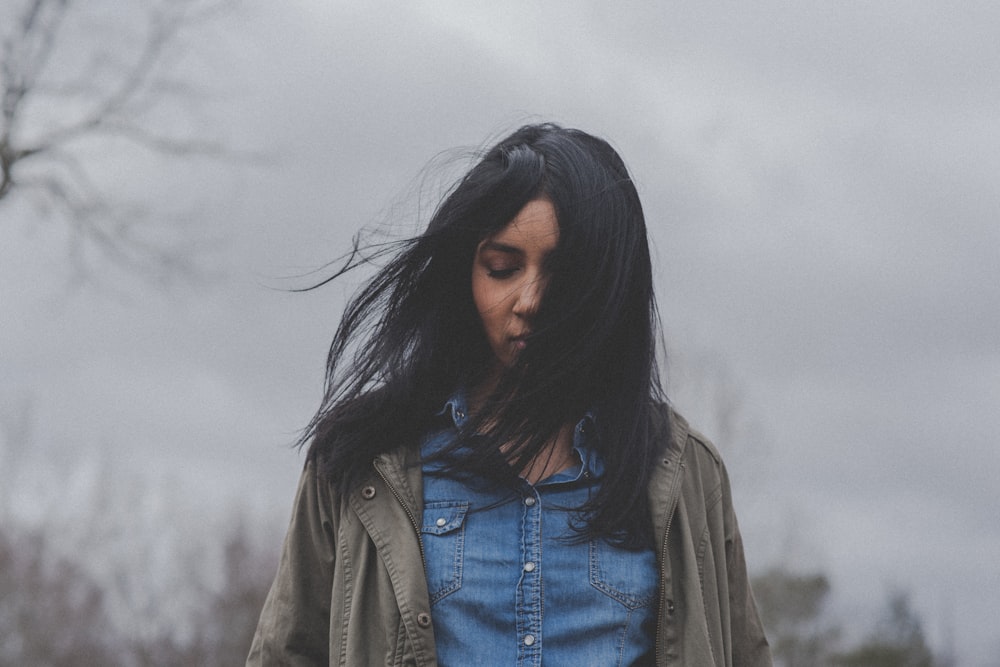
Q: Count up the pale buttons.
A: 4